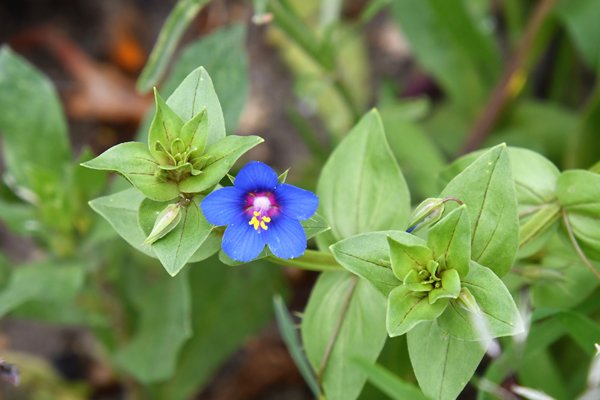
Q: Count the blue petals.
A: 5